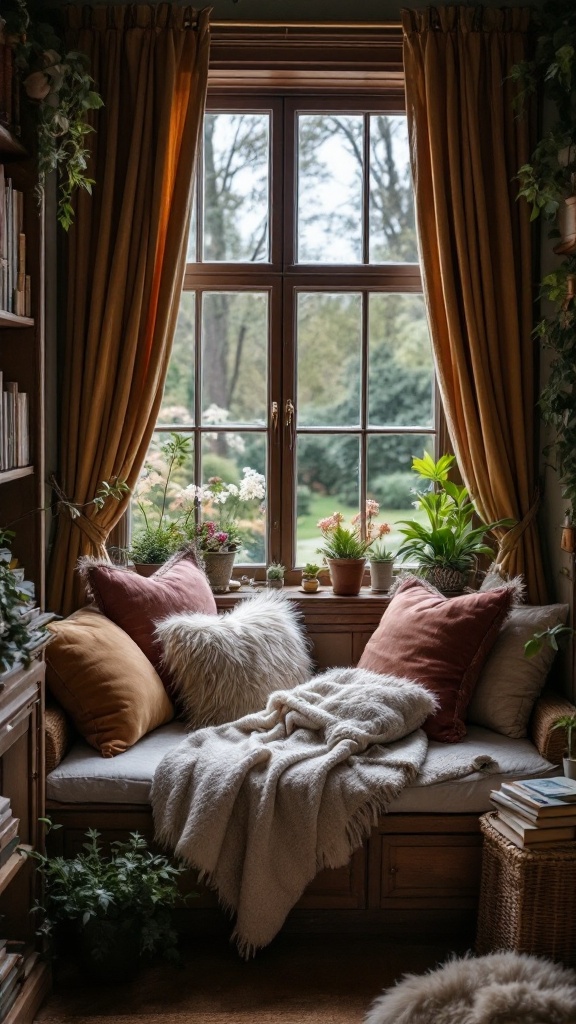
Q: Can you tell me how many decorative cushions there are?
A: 5